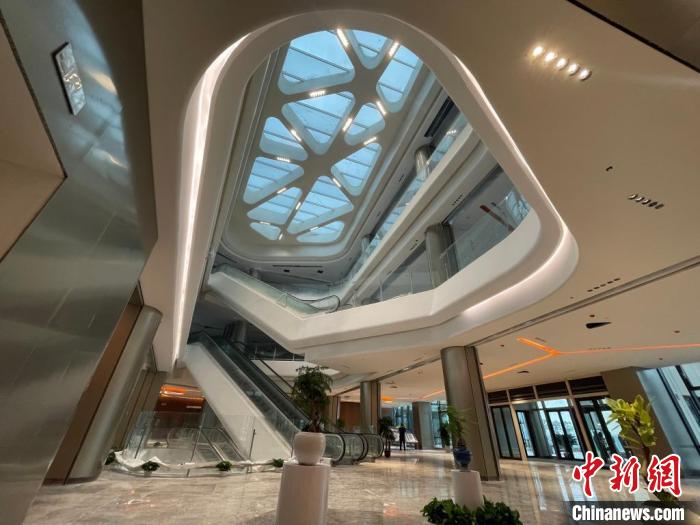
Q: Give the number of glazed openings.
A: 12